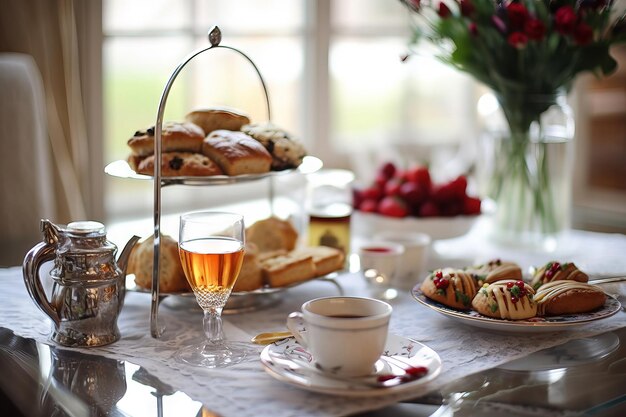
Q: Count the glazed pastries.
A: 5